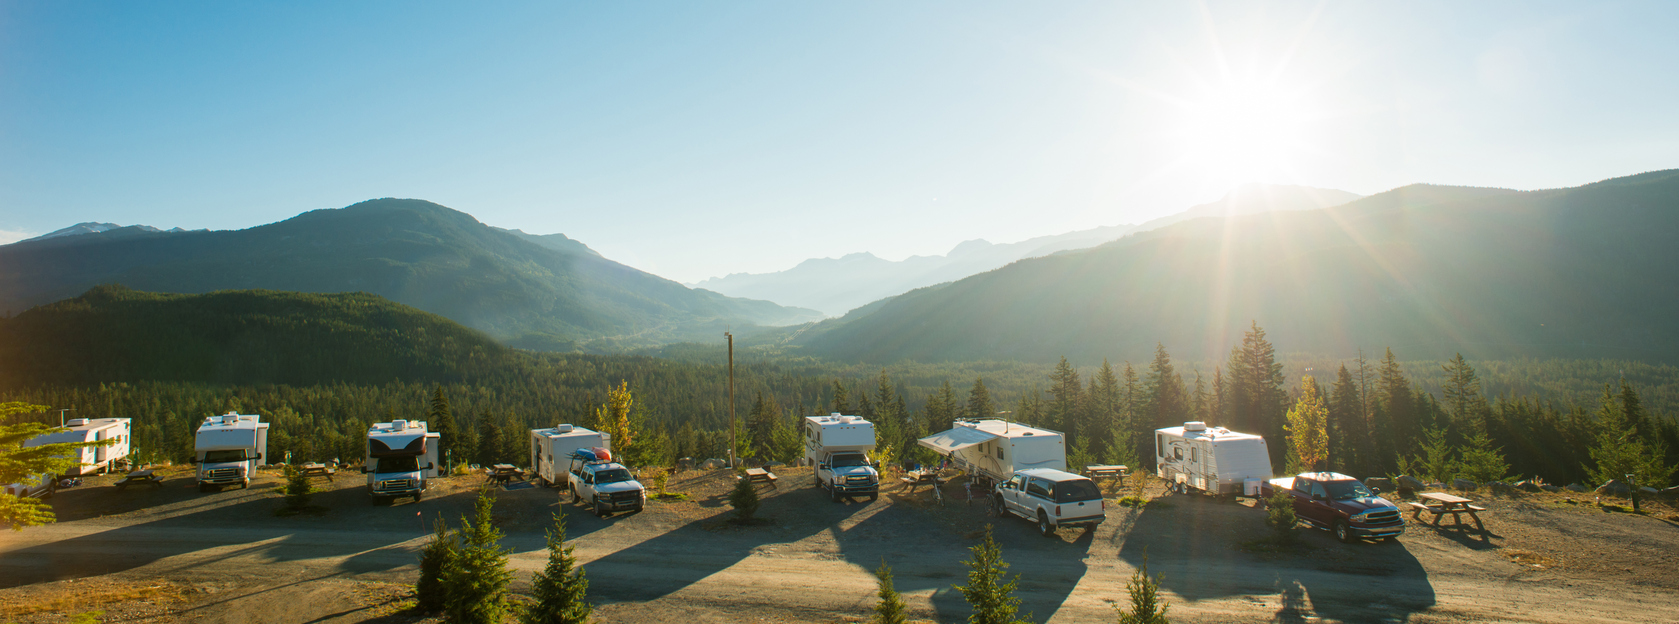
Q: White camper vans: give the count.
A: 7